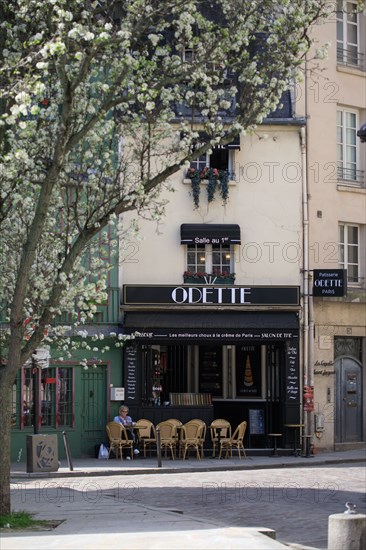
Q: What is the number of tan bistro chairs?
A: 8